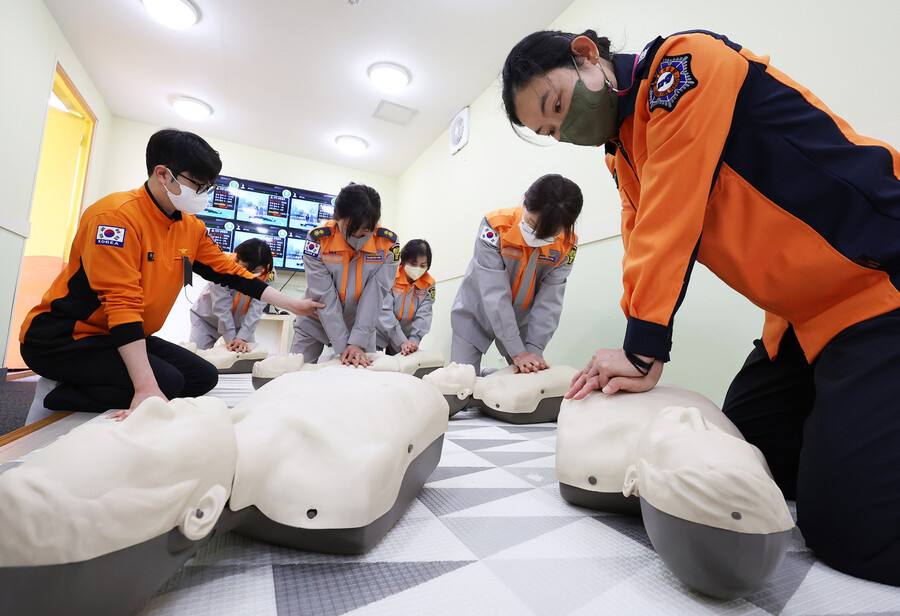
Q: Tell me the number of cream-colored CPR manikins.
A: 6